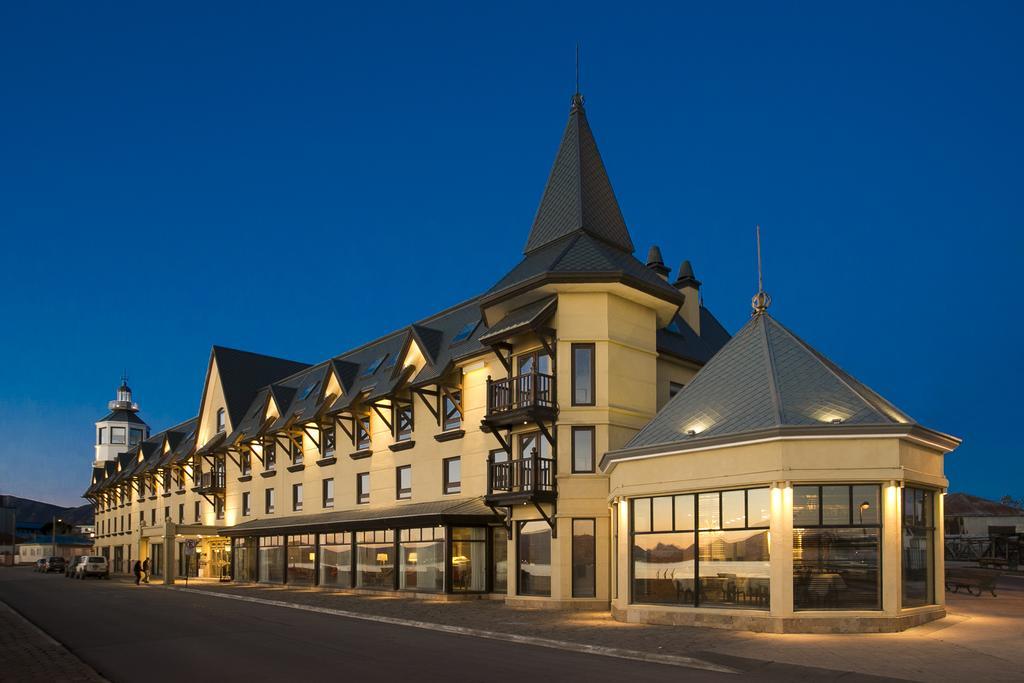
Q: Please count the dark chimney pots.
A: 2